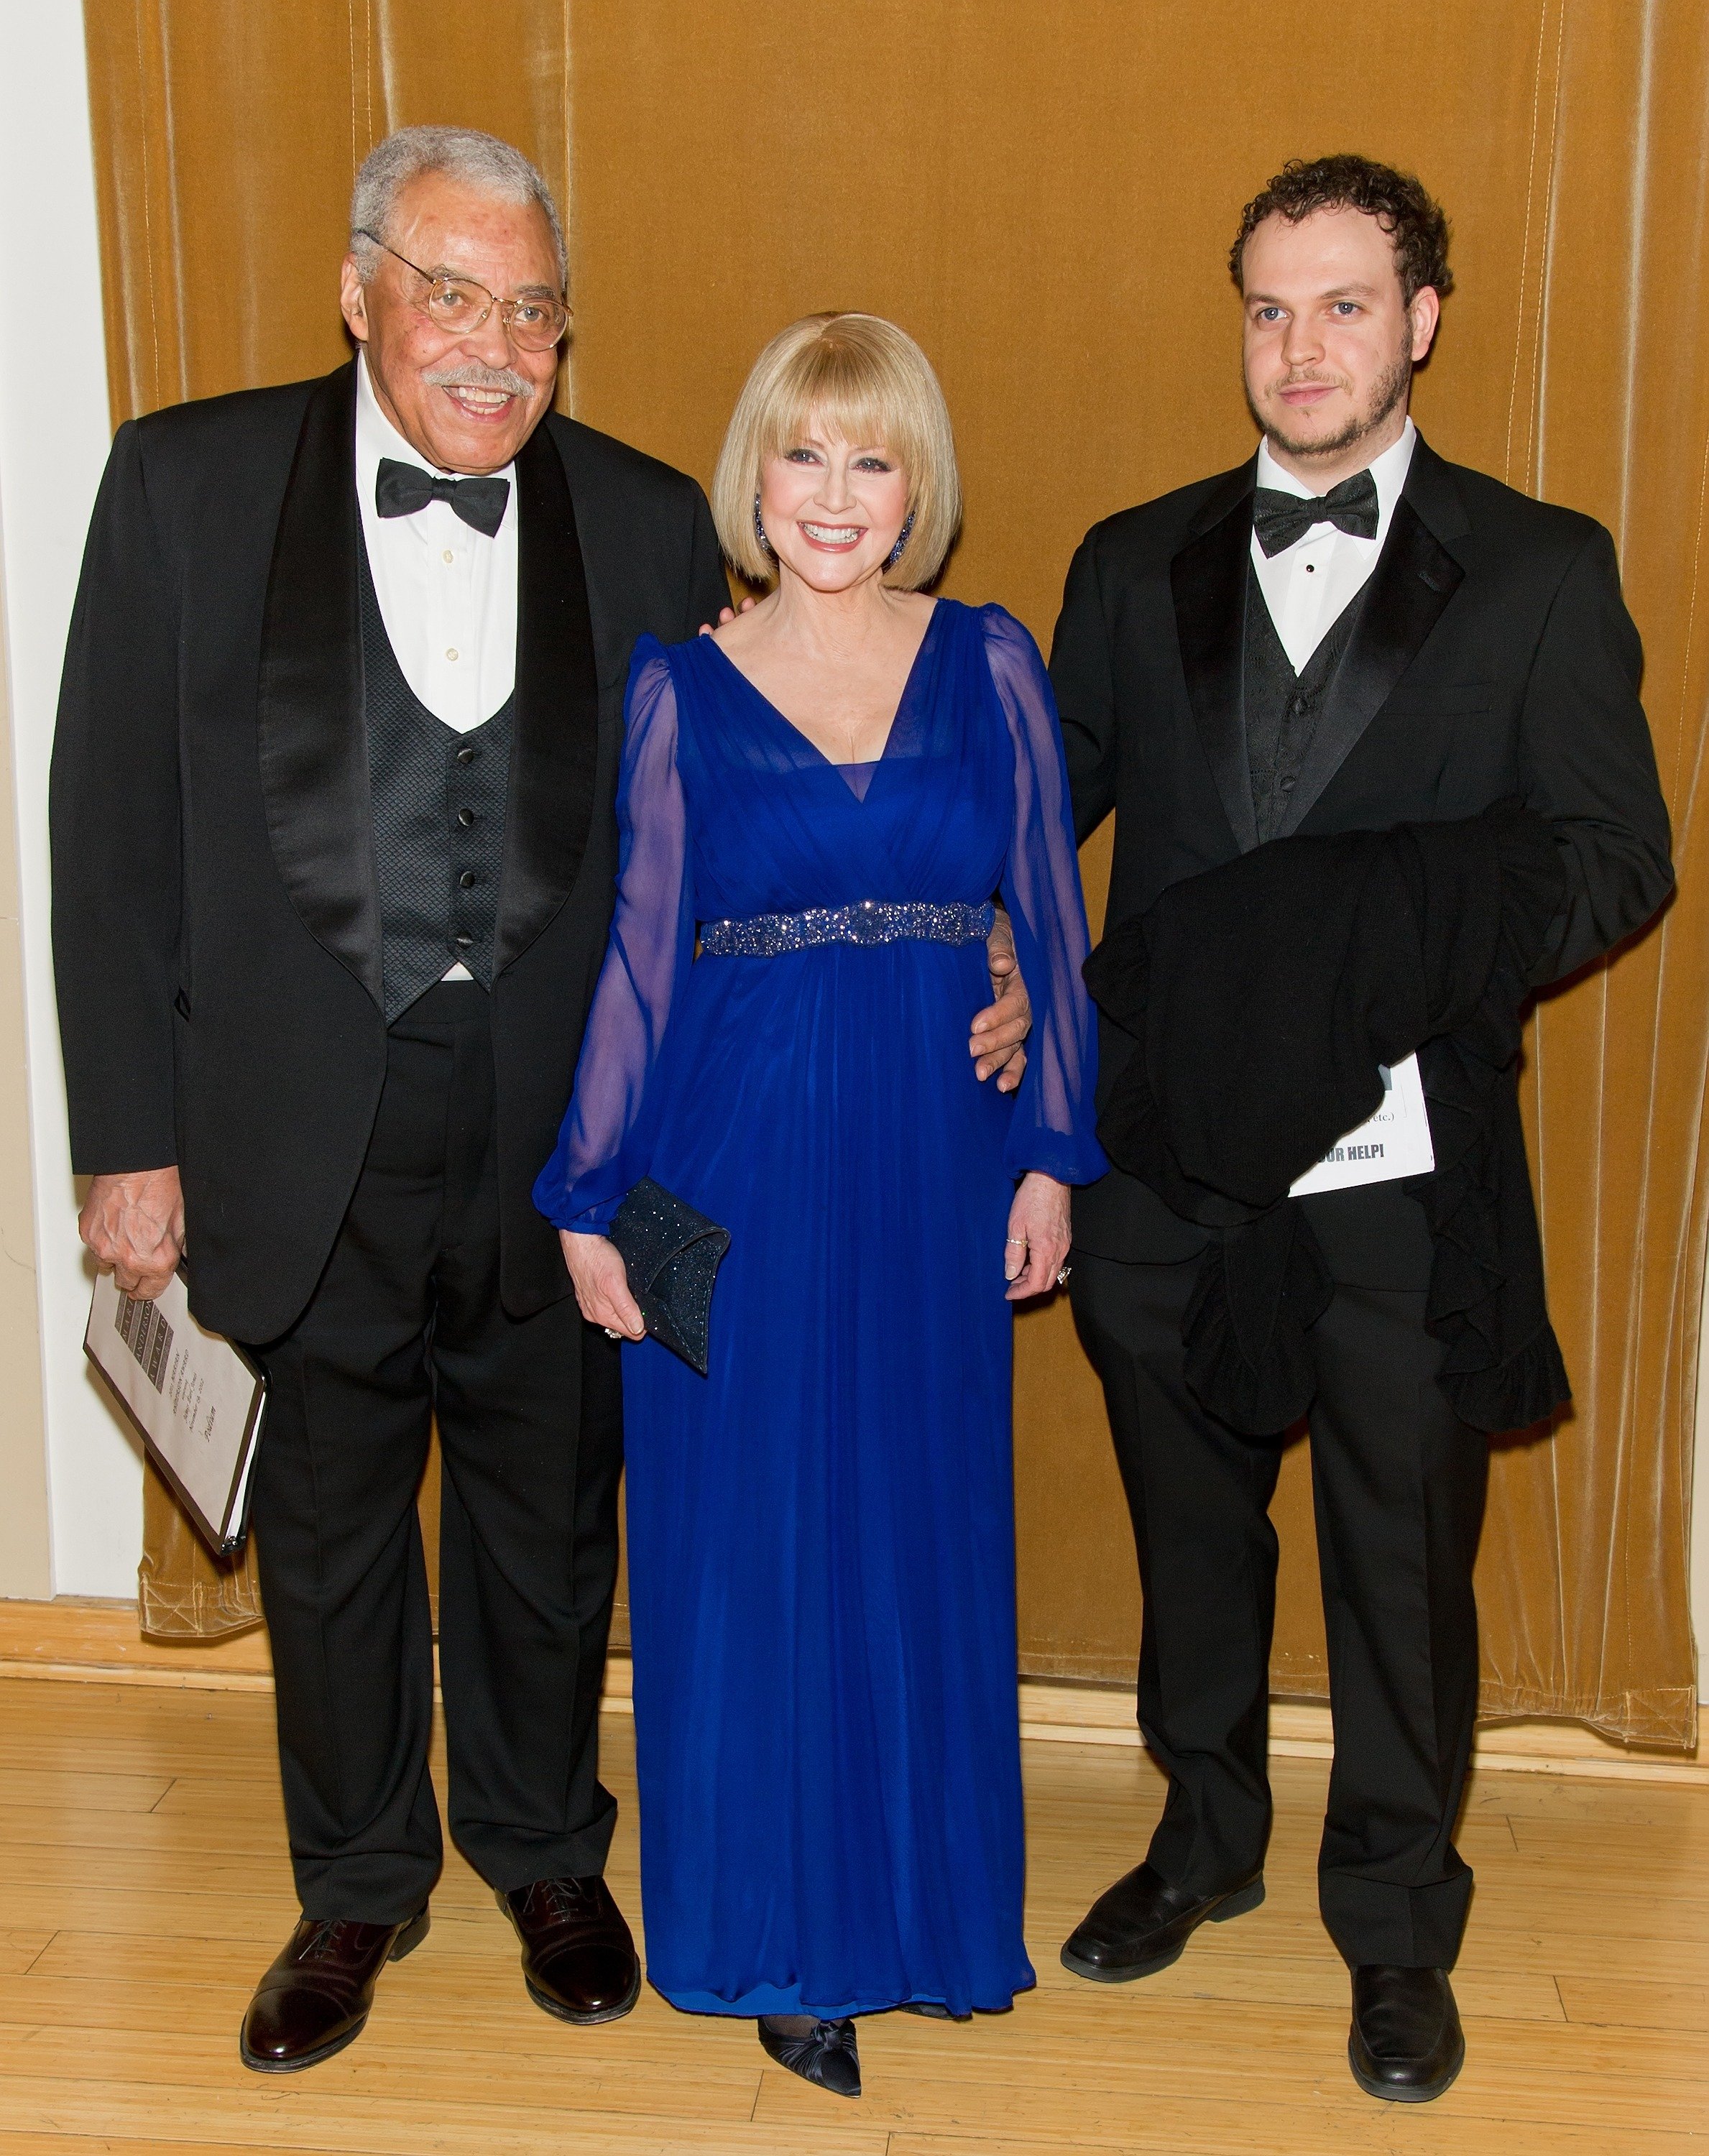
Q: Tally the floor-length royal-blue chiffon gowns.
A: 1